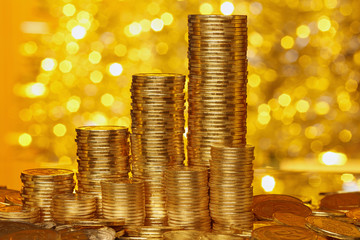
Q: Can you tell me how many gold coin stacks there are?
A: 8